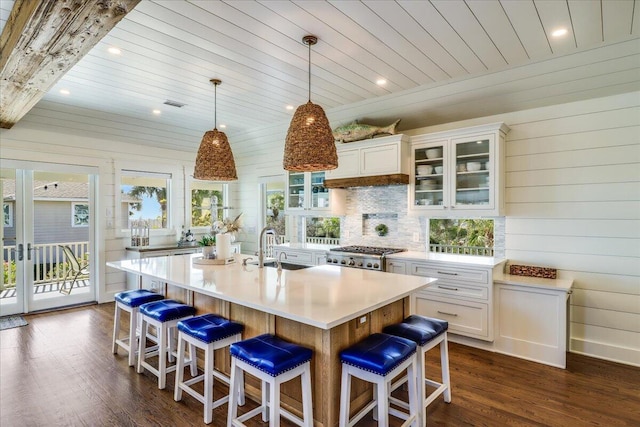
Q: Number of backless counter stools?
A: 6